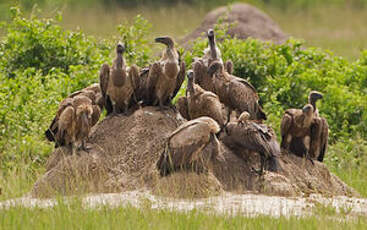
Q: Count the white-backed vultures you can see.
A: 11